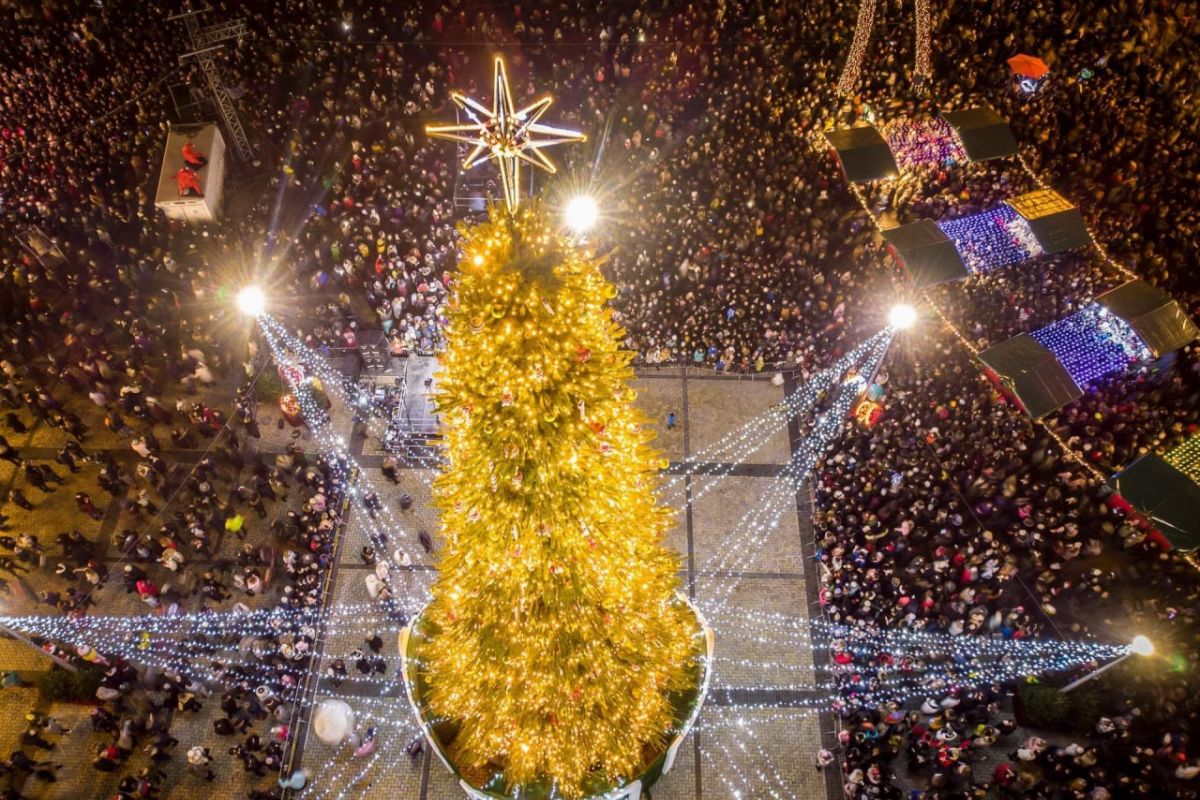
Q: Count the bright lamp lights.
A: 4